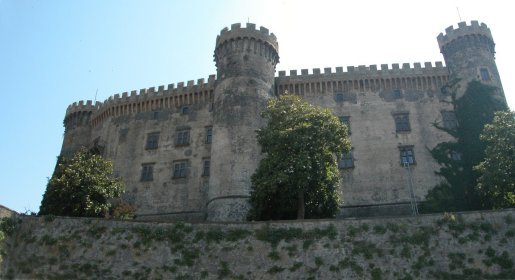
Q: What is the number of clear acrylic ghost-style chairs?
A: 0